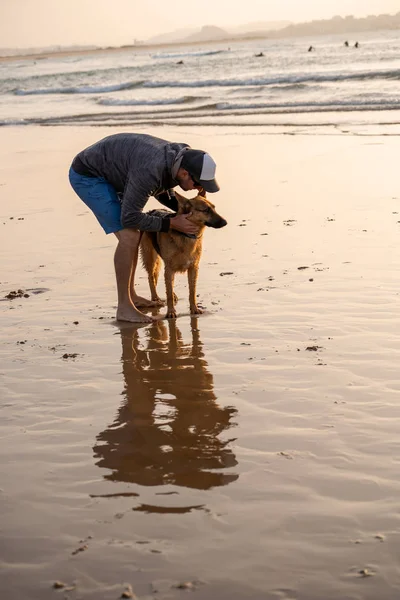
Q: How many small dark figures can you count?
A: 5